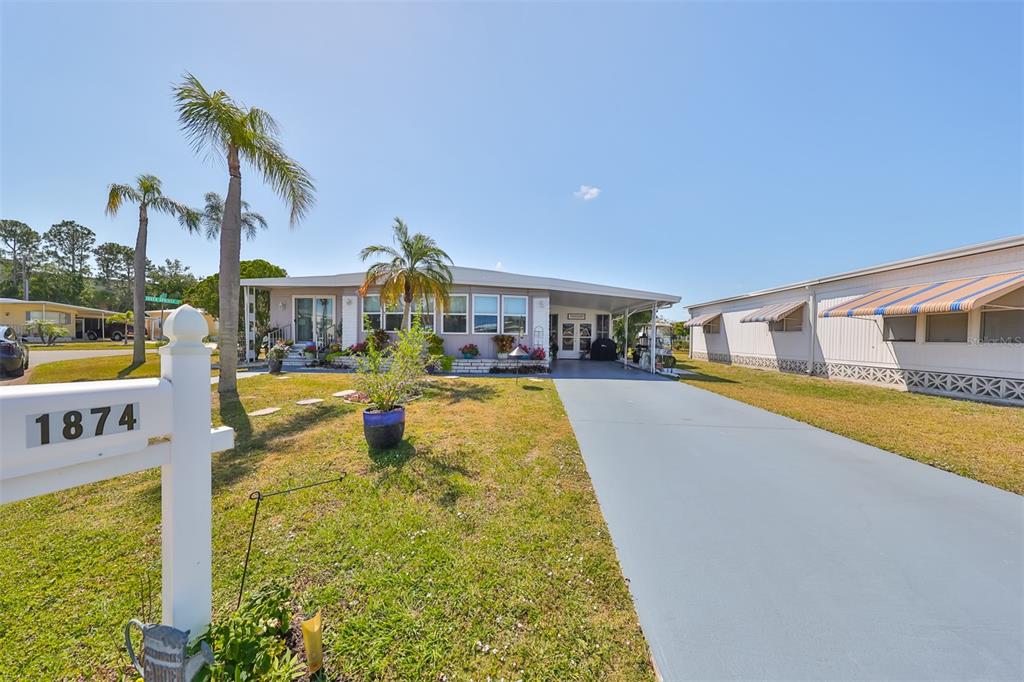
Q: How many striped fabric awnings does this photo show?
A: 3